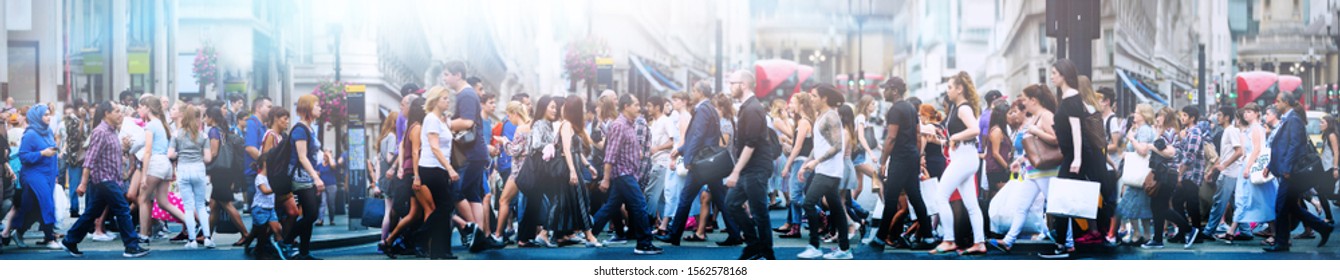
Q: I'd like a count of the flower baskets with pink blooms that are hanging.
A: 3